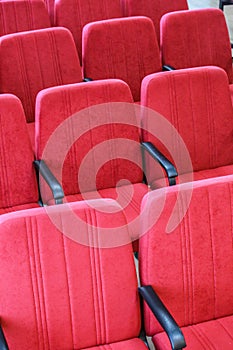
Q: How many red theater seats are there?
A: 11